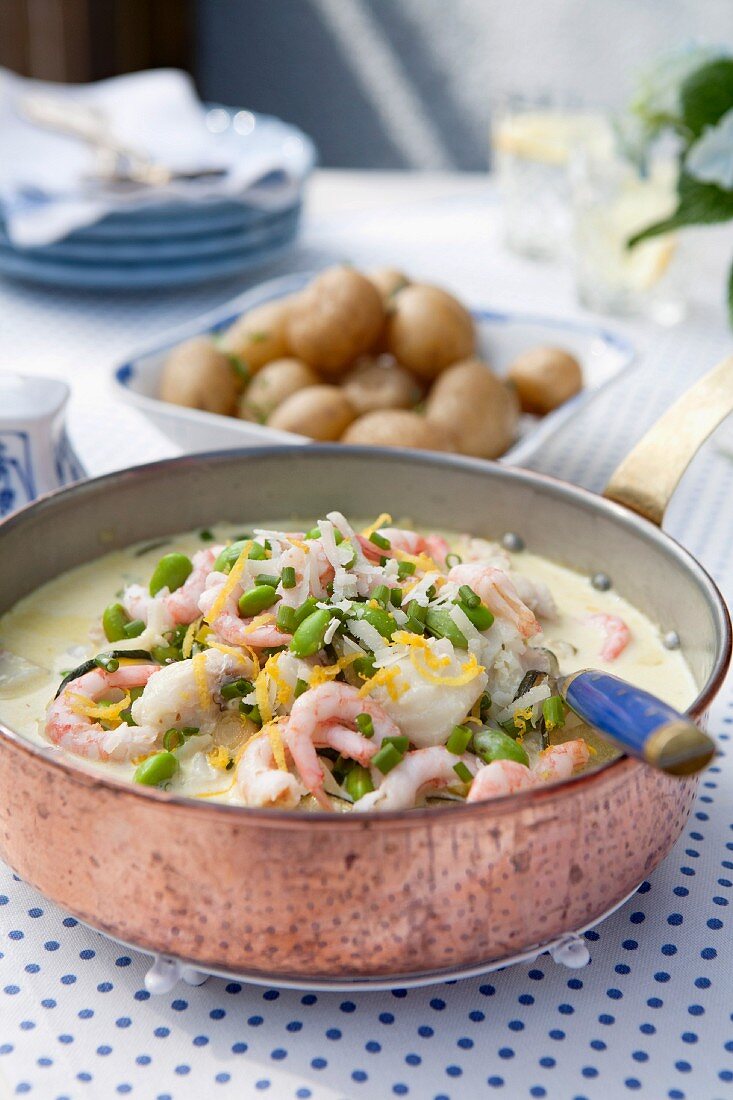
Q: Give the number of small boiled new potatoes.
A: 11